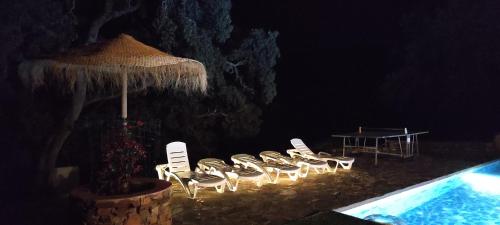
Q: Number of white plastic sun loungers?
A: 5